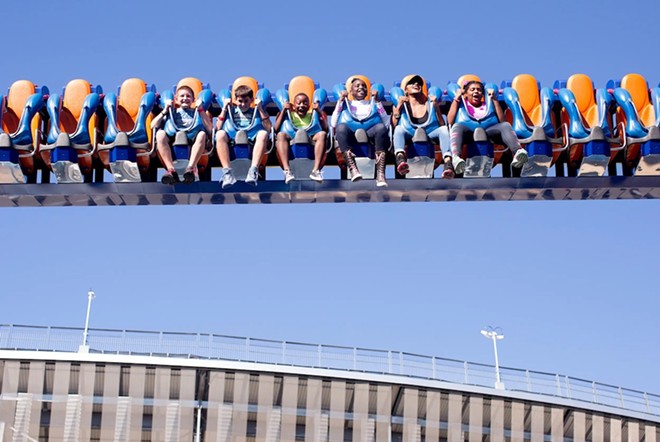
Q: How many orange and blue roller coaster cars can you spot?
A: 12